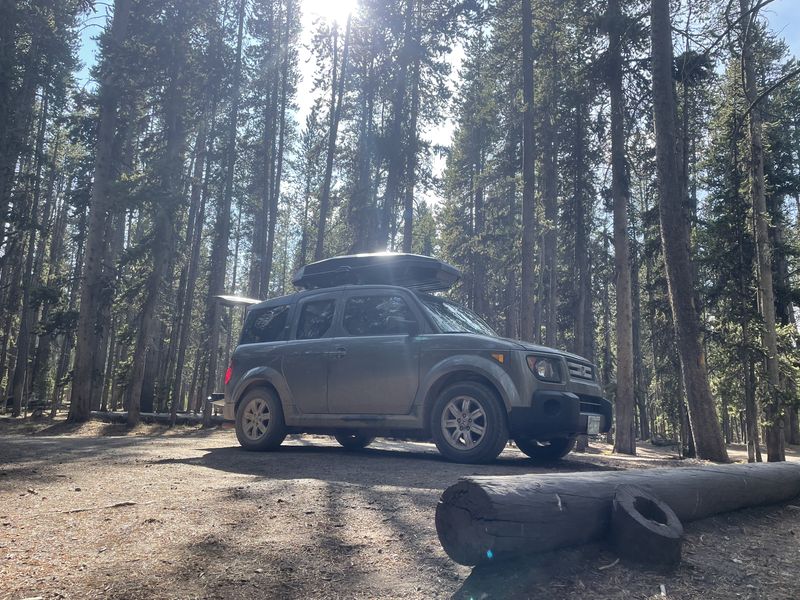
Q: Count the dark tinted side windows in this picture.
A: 3